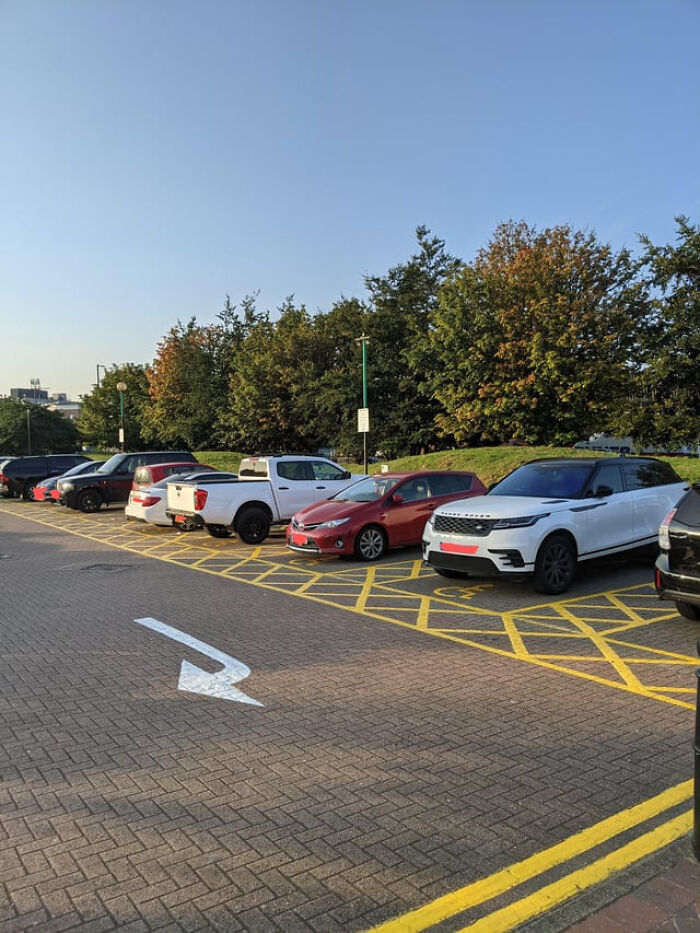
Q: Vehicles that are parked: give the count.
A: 9